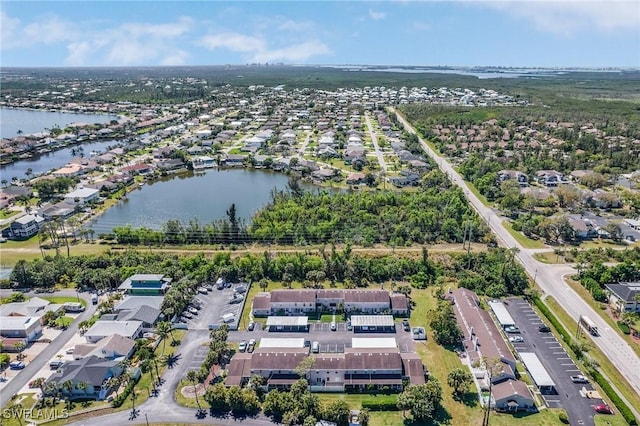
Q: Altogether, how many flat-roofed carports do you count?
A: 6